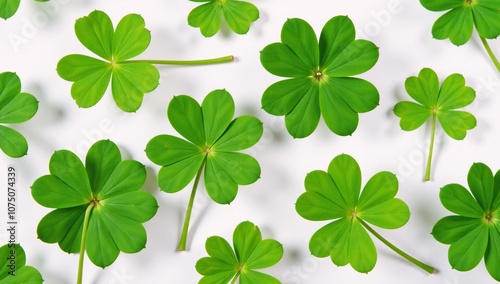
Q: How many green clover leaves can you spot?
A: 13